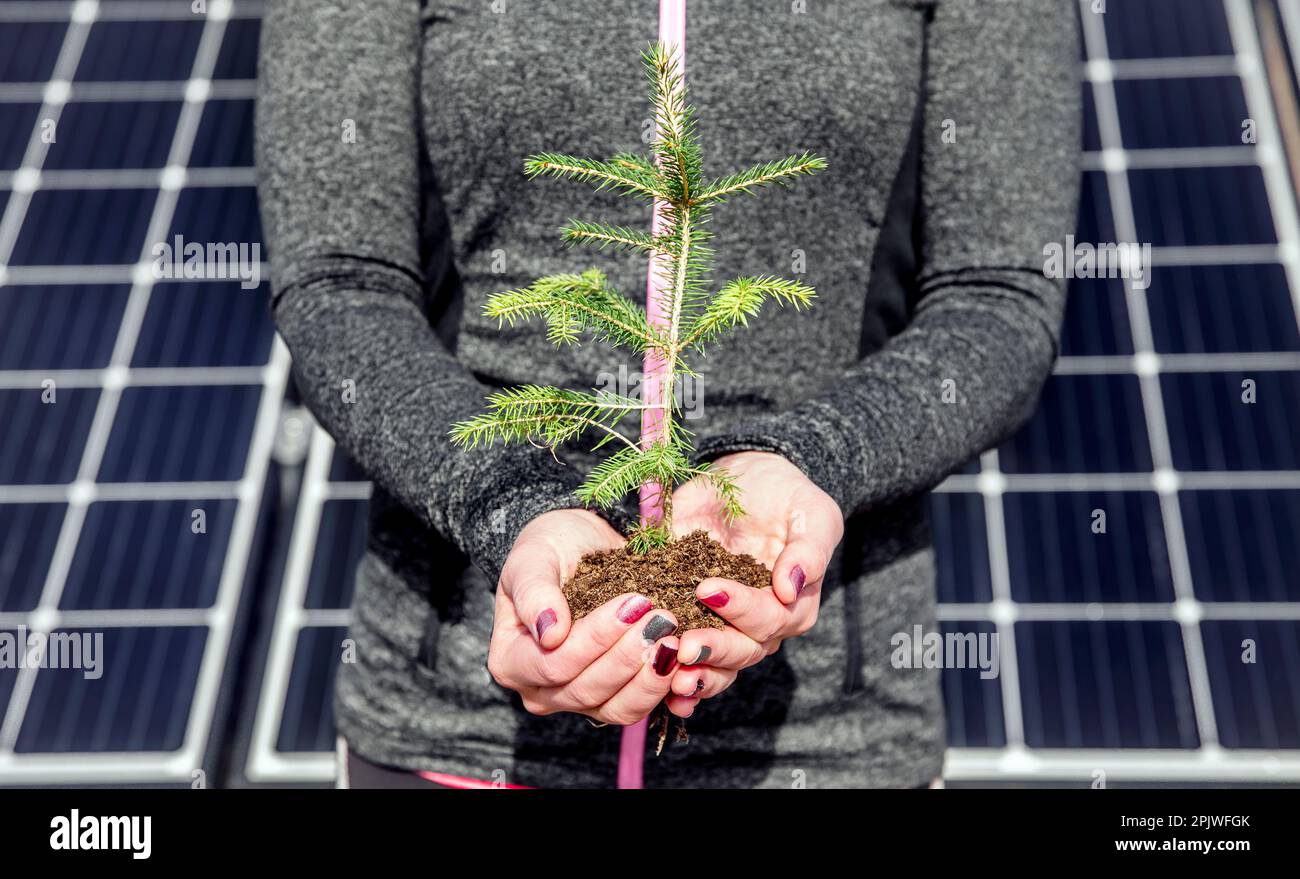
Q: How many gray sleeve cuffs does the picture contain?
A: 2